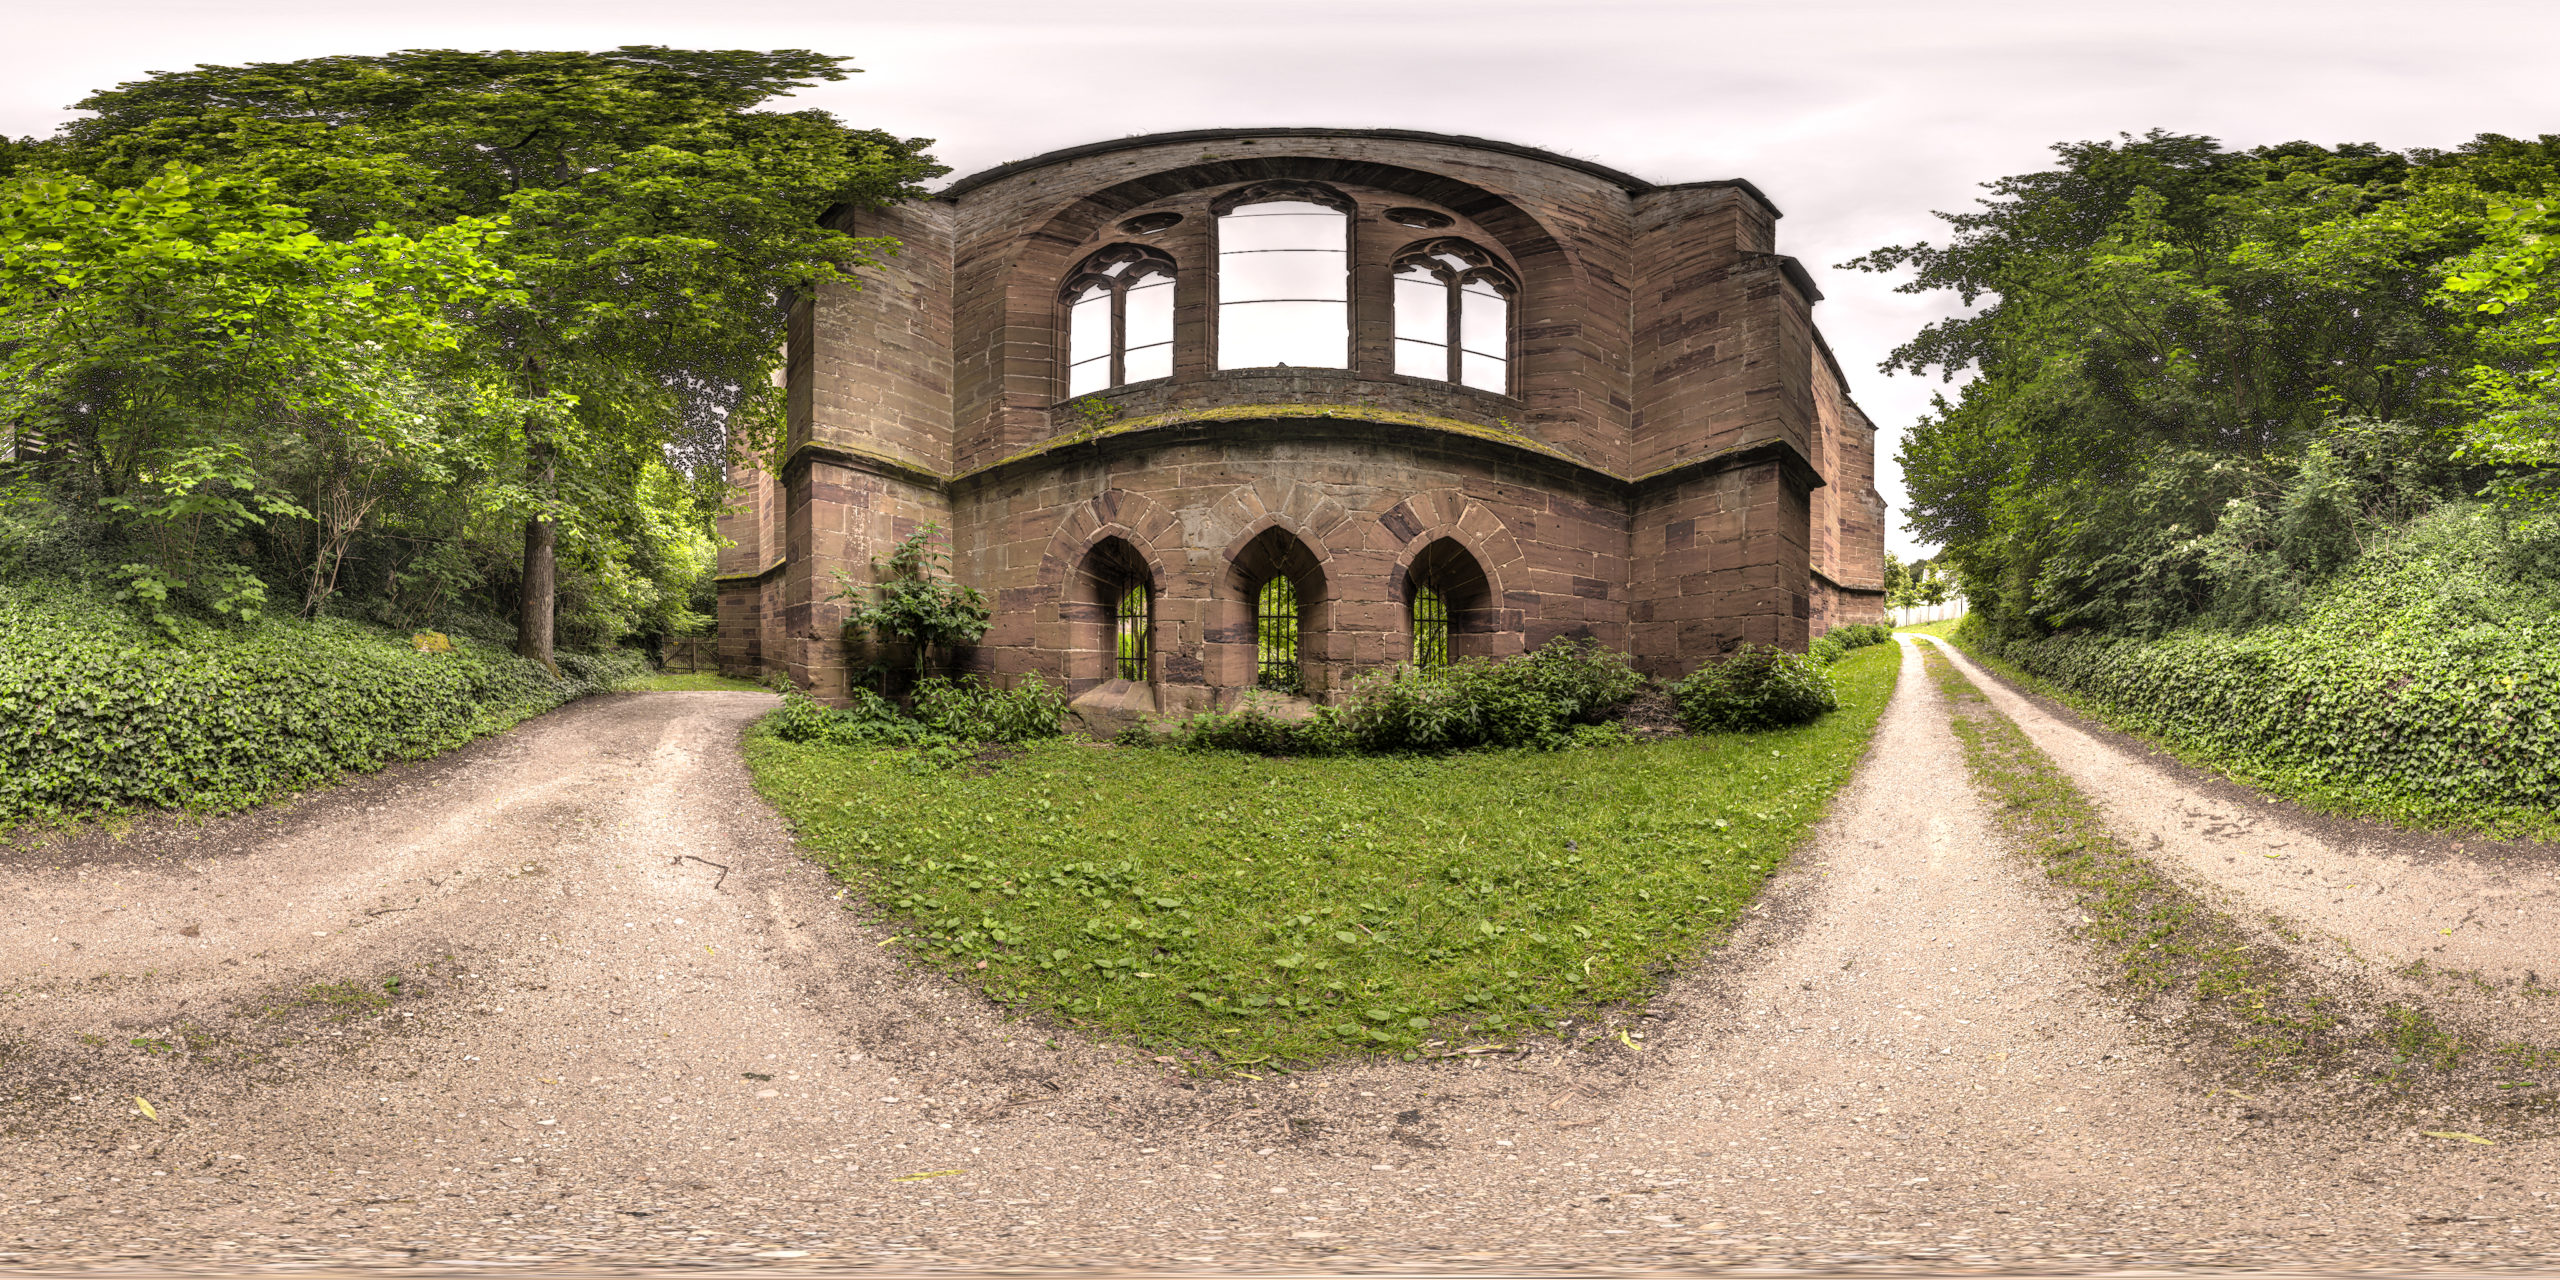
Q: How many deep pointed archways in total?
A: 3